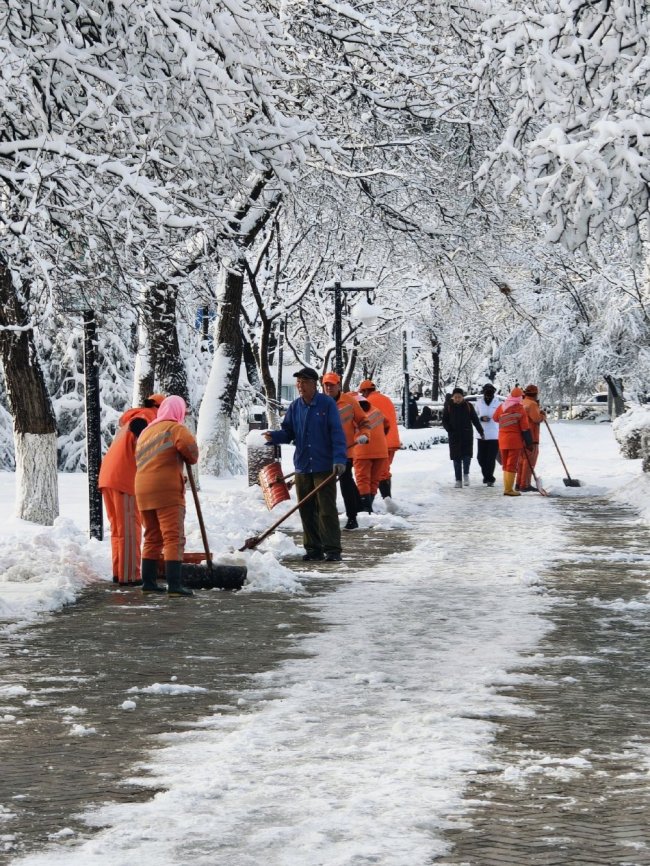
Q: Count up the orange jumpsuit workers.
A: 7